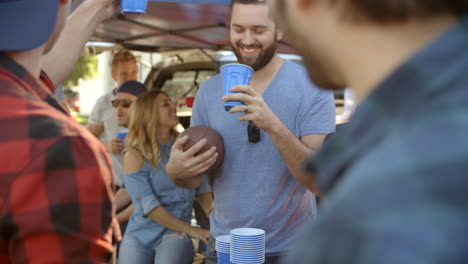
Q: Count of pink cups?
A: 0